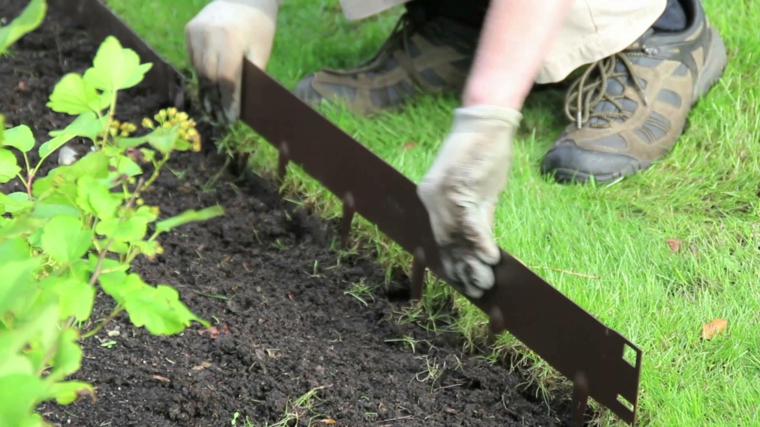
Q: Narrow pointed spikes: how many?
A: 5